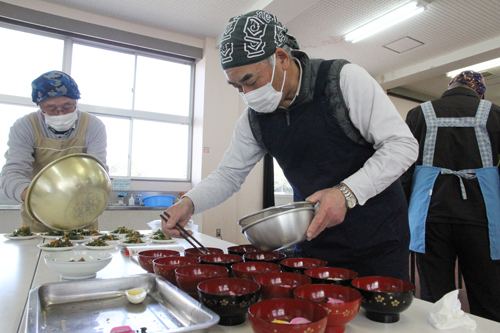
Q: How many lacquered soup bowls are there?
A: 15